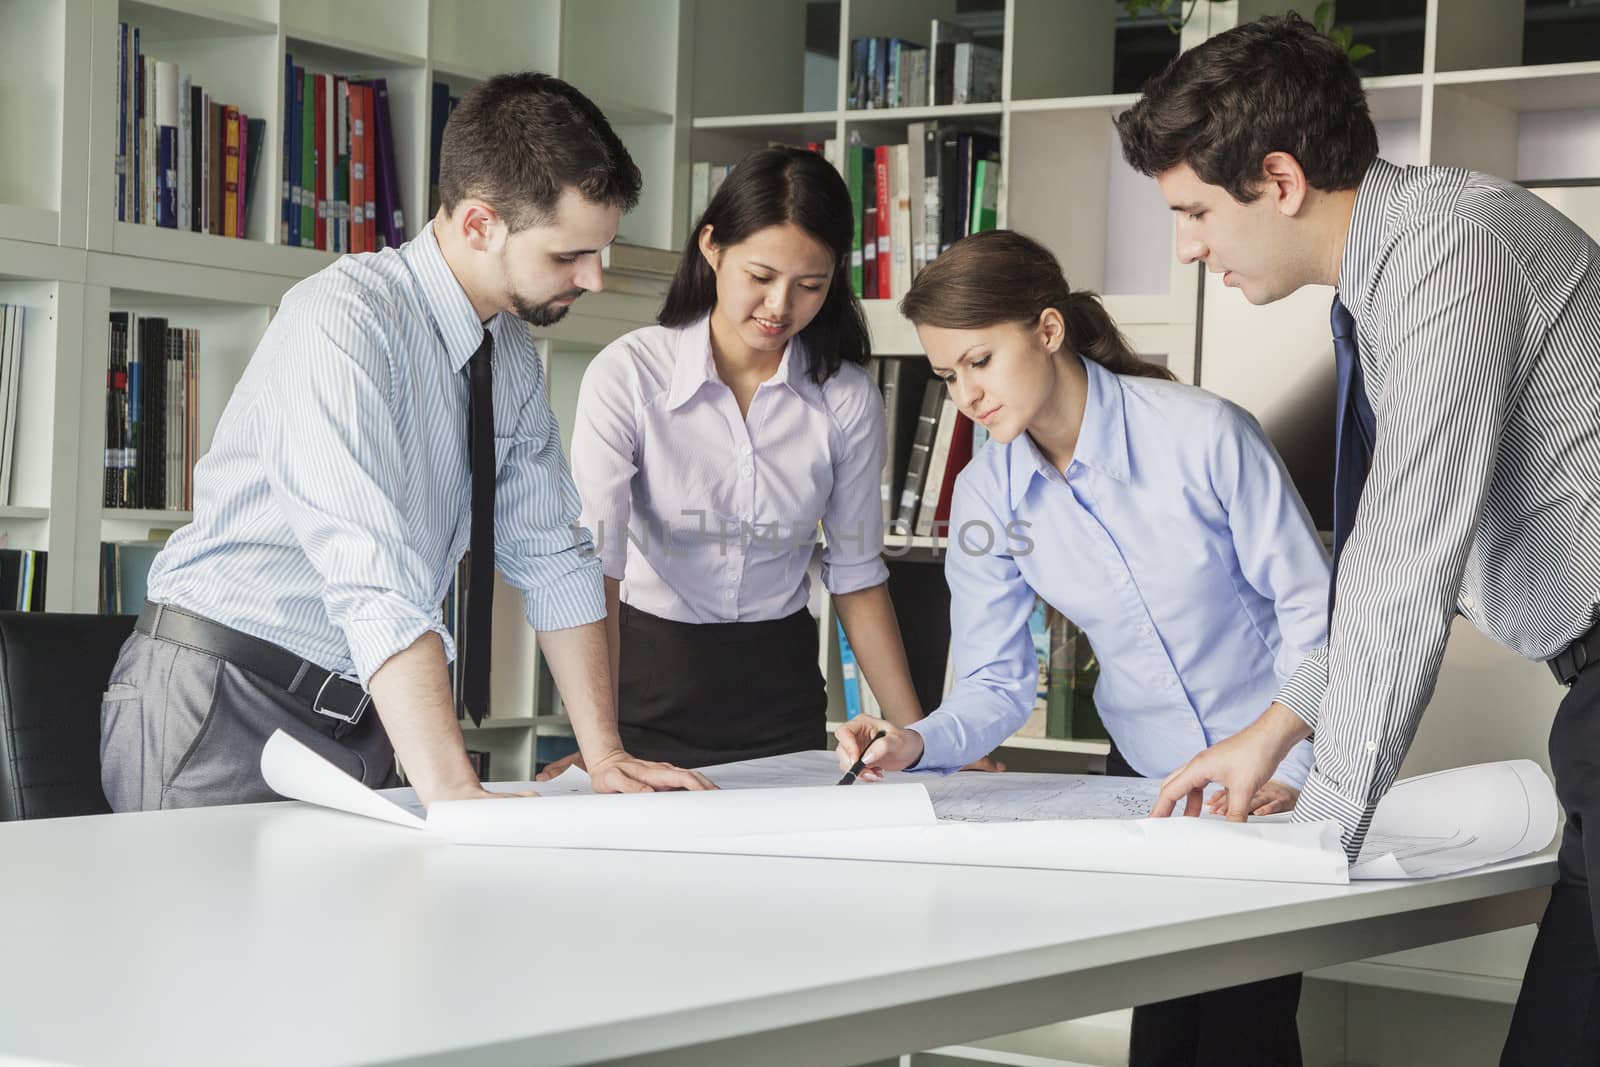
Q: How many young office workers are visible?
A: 4